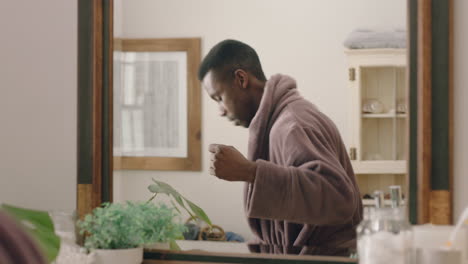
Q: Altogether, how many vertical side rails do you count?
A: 2